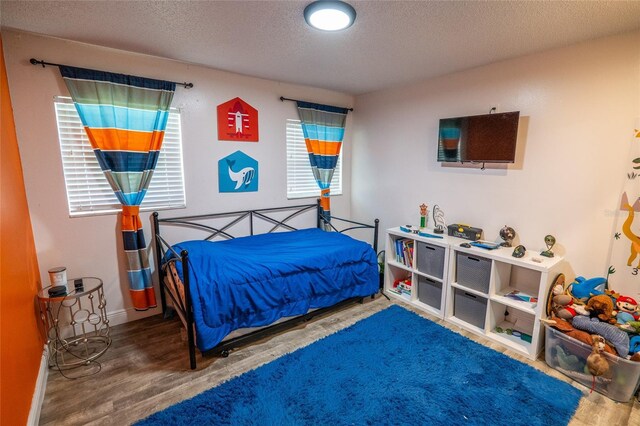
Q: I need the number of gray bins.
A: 4